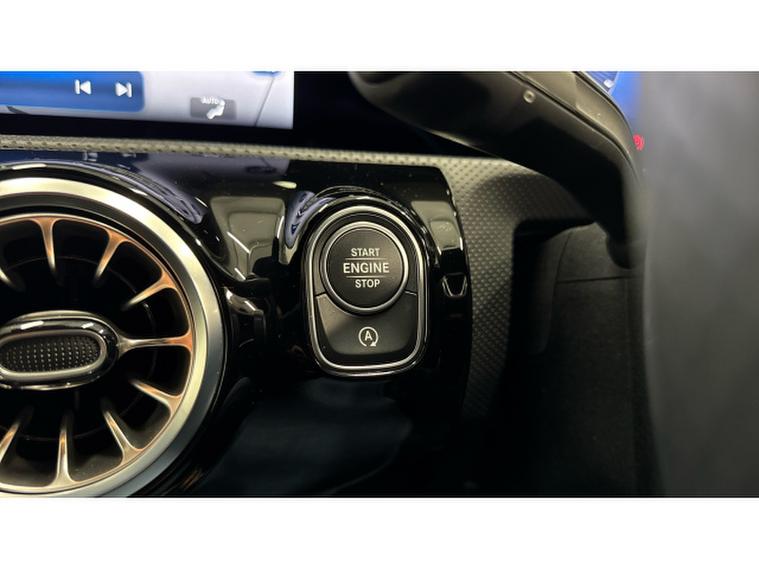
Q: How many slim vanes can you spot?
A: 9